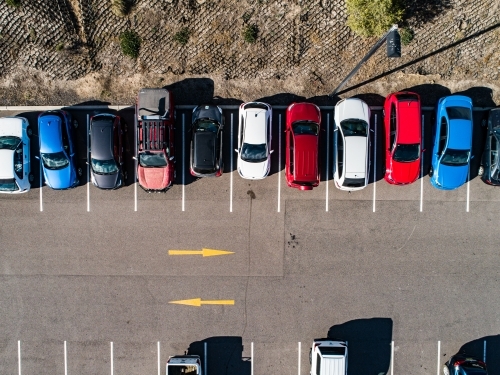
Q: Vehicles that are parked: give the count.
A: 14